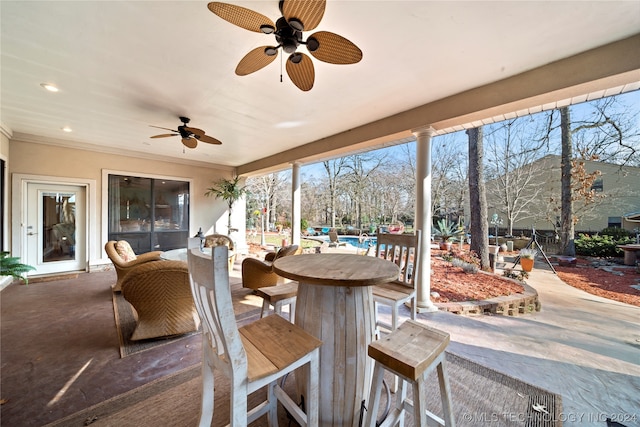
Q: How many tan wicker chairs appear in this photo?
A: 4